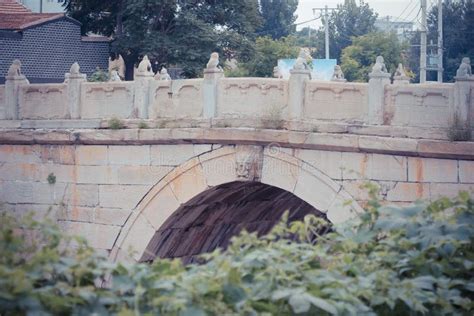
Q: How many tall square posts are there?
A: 7